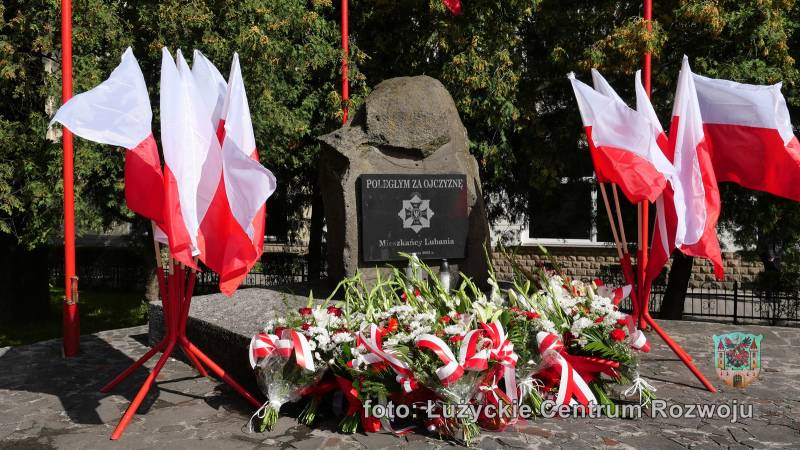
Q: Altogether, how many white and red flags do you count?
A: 10